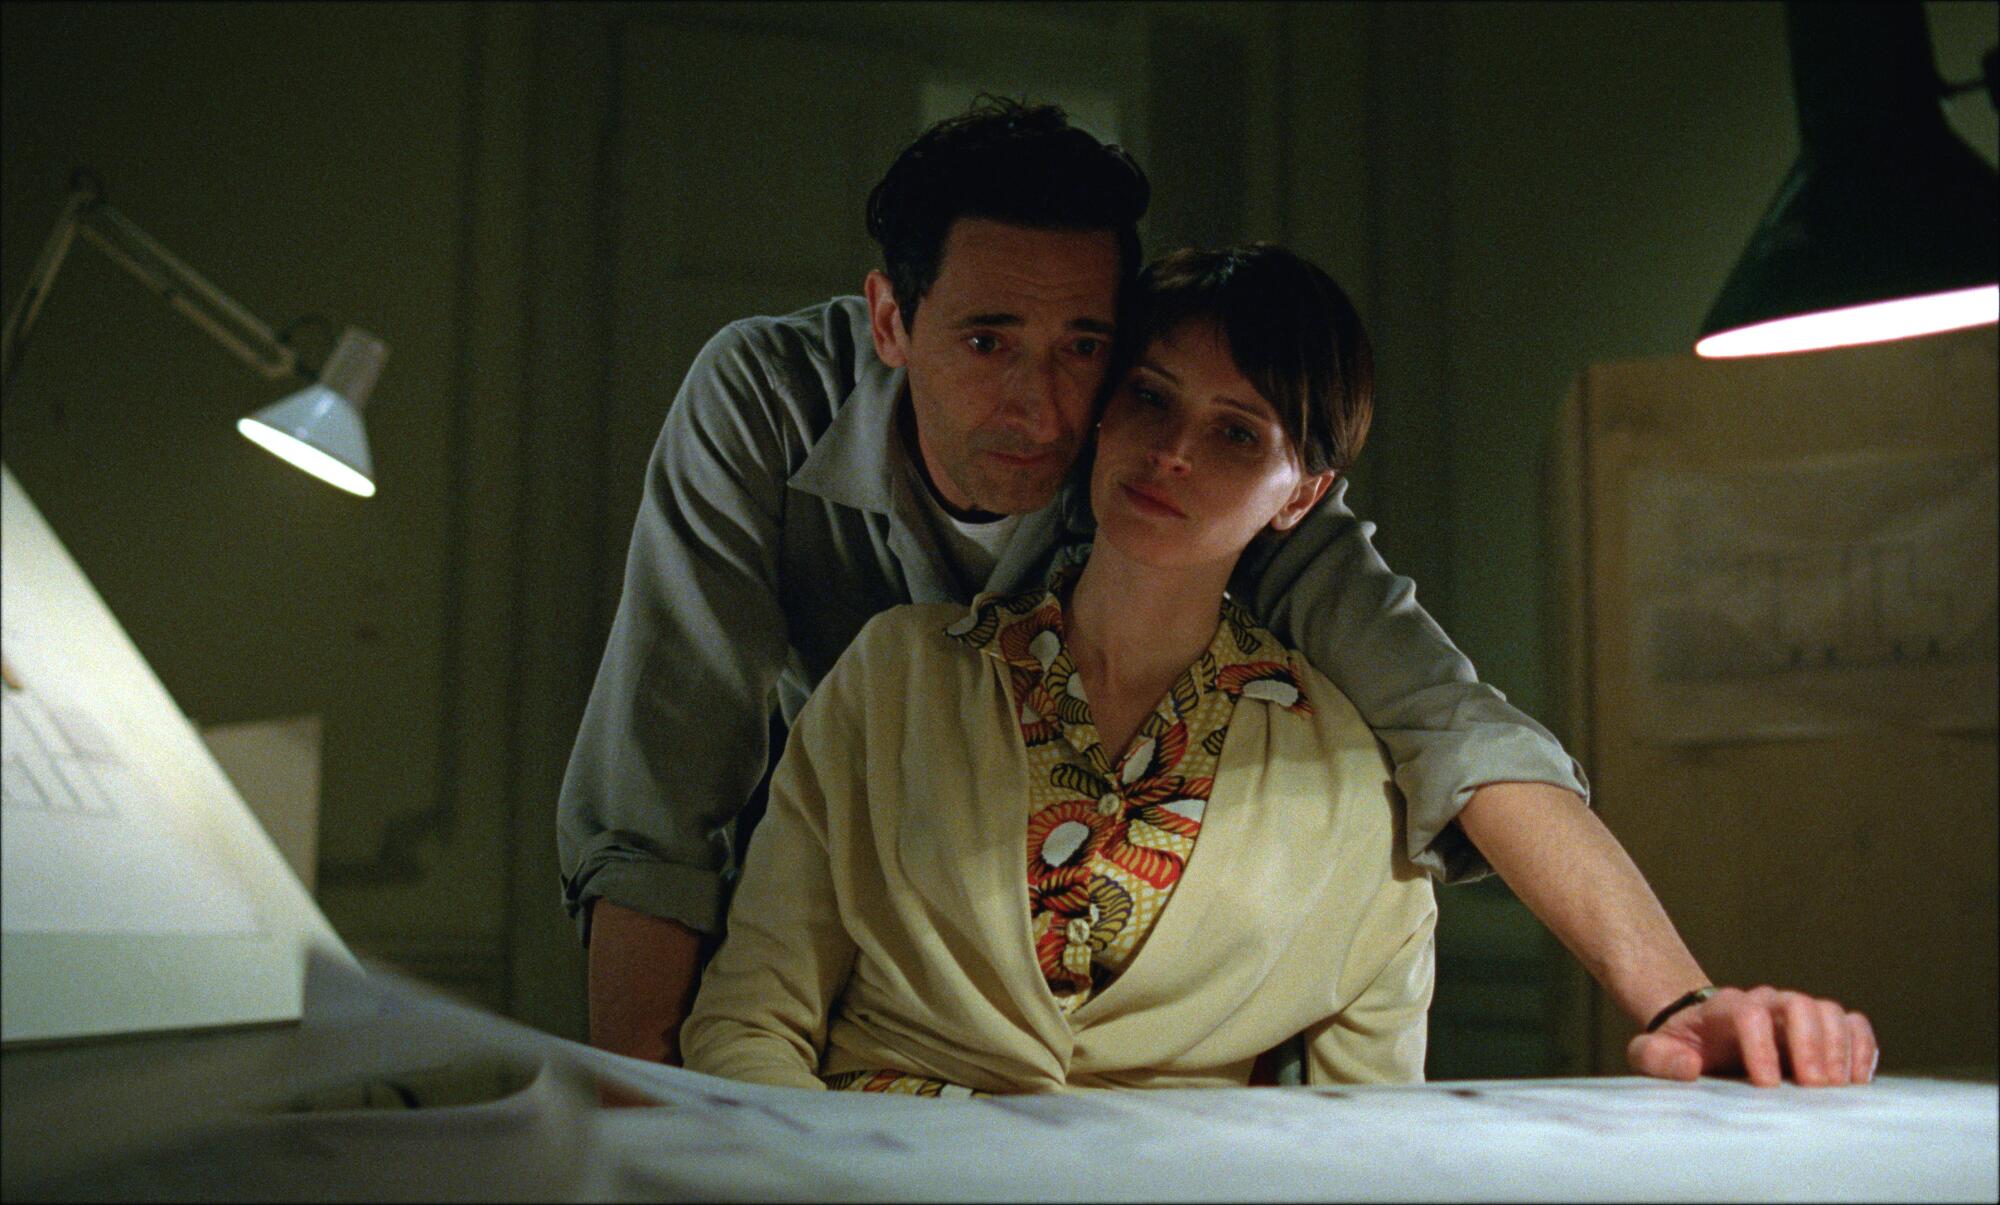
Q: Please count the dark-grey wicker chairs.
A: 0